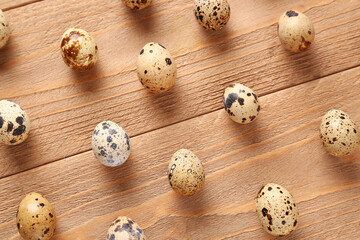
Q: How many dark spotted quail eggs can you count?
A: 14